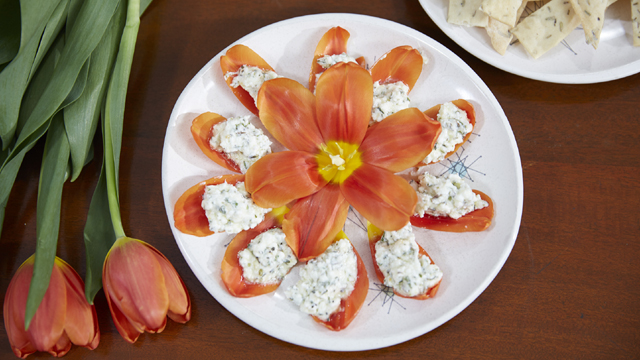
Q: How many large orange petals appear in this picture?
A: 6